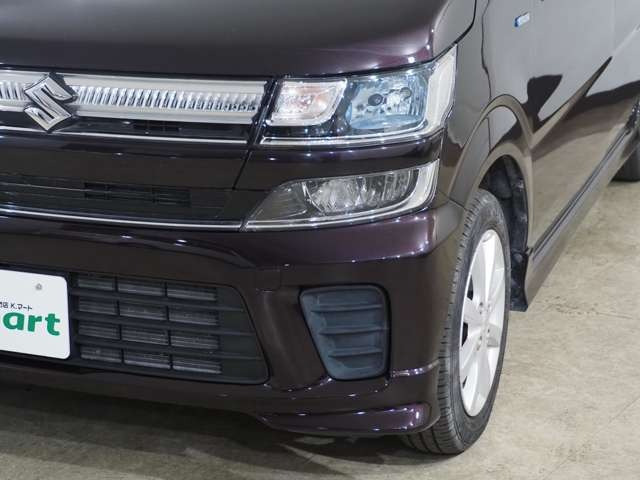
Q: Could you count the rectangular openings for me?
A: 12